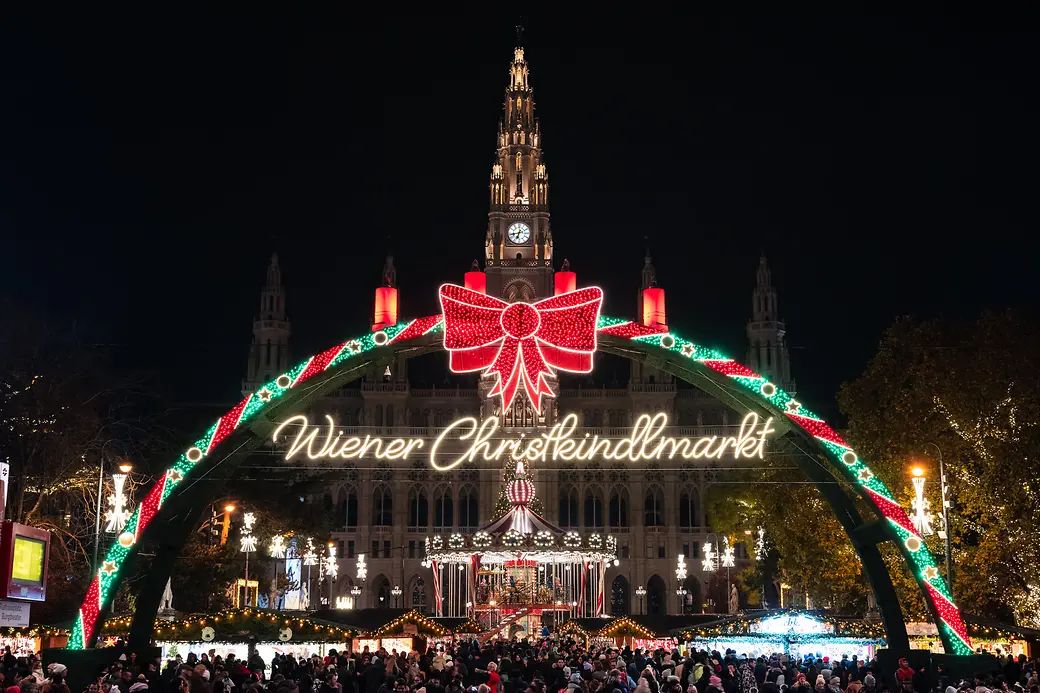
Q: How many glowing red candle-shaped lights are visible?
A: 4